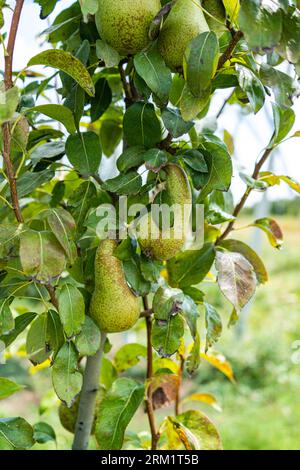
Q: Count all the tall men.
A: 0